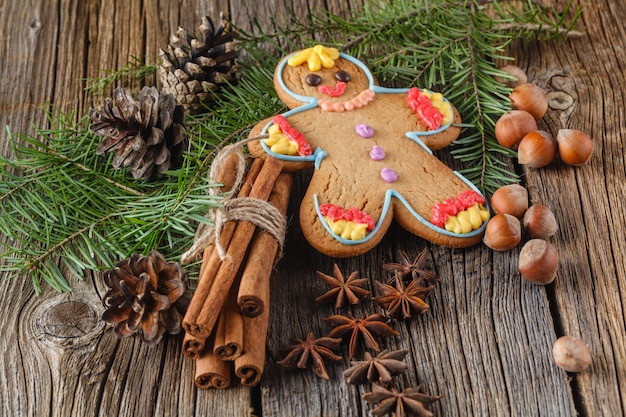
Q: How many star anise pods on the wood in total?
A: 7